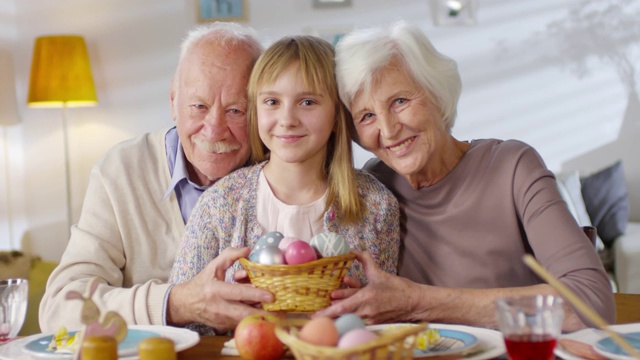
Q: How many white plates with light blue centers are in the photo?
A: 3